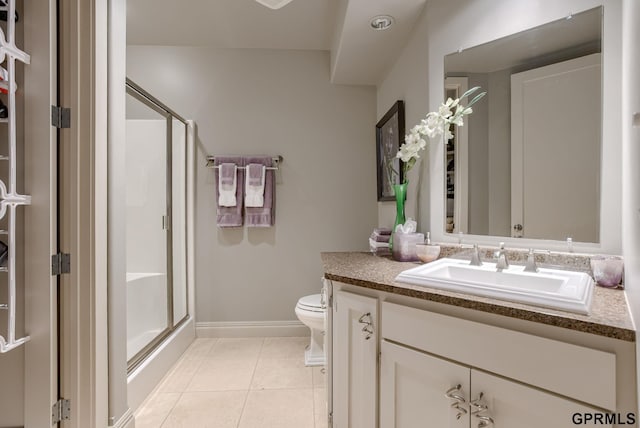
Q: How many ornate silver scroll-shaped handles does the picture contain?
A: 3